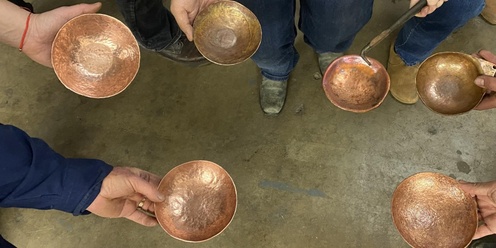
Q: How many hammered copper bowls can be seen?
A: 6